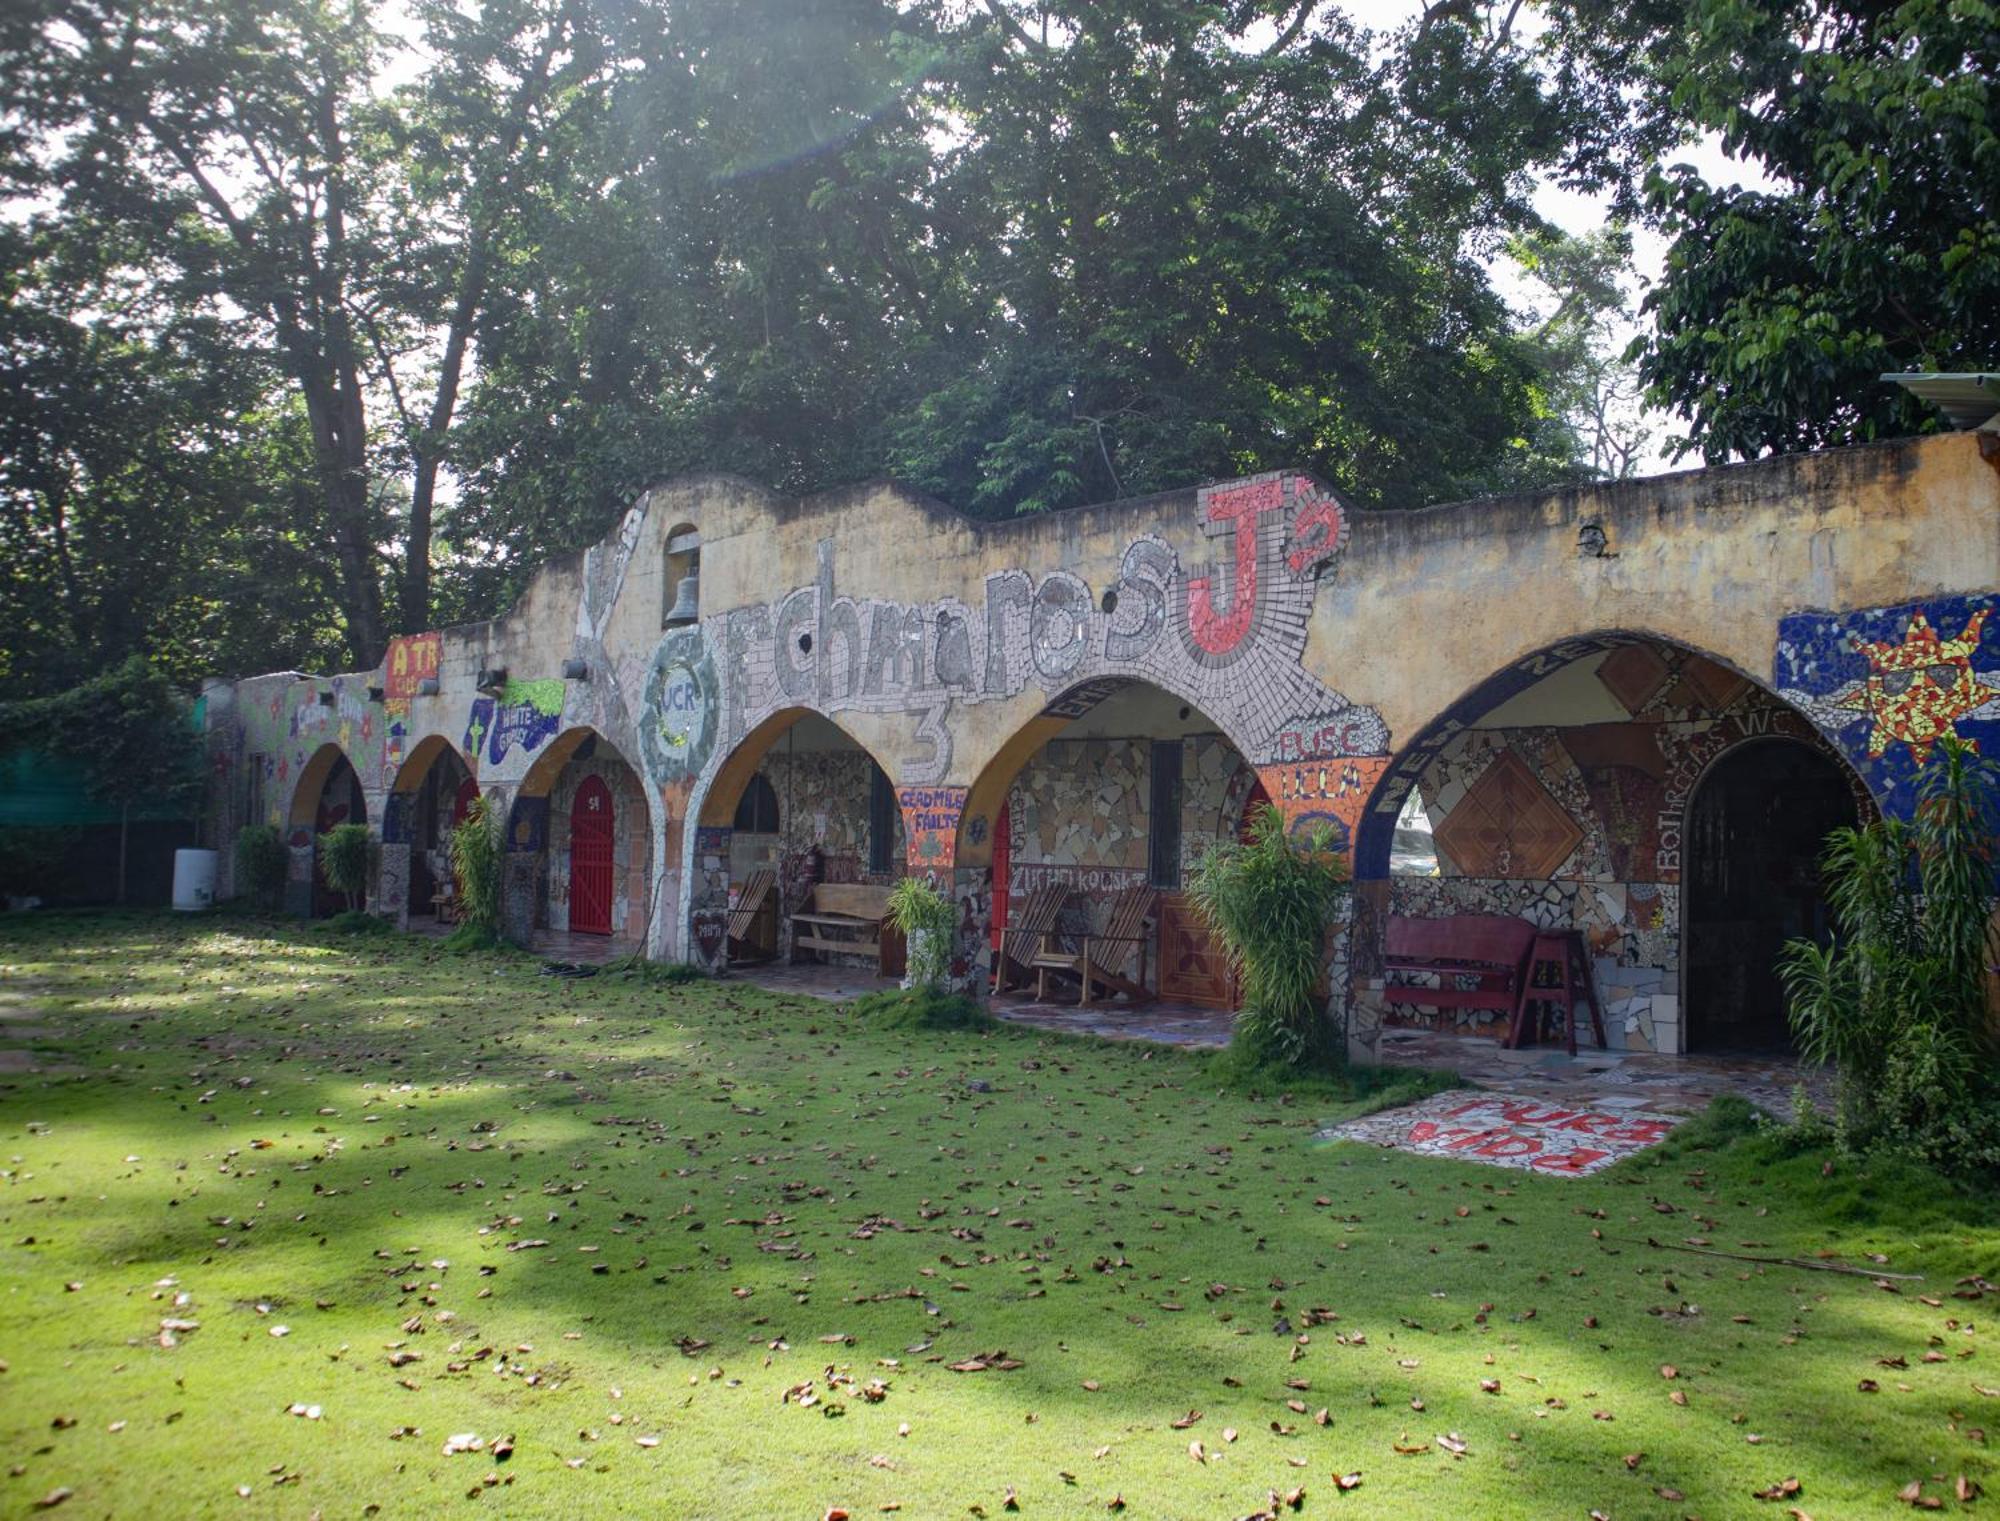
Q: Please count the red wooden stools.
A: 1